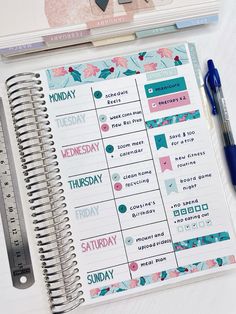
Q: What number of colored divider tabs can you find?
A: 6